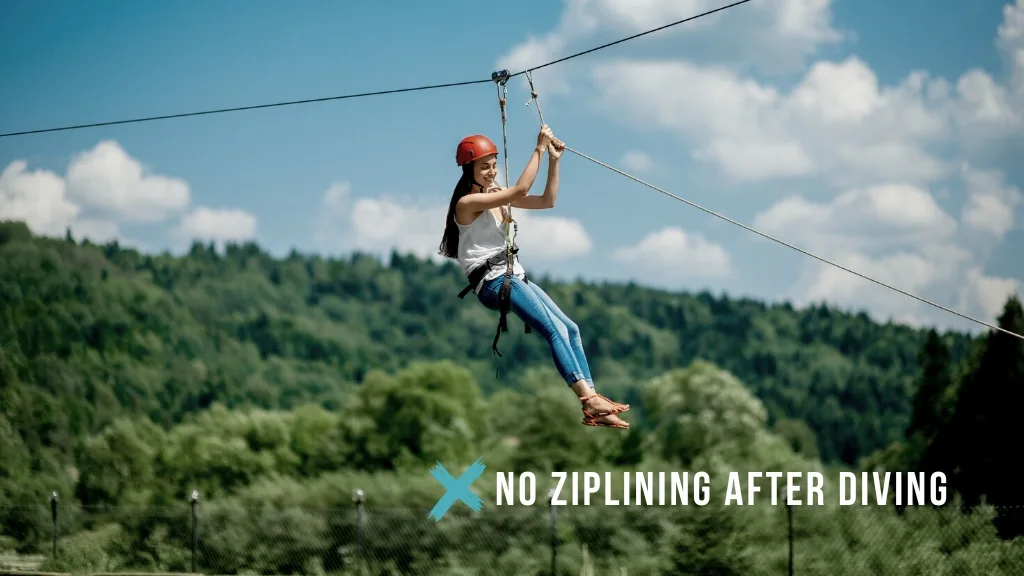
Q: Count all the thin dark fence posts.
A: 5